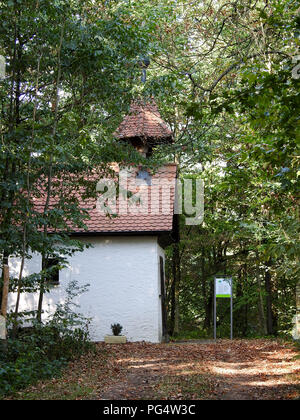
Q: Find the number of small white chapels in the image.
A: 1